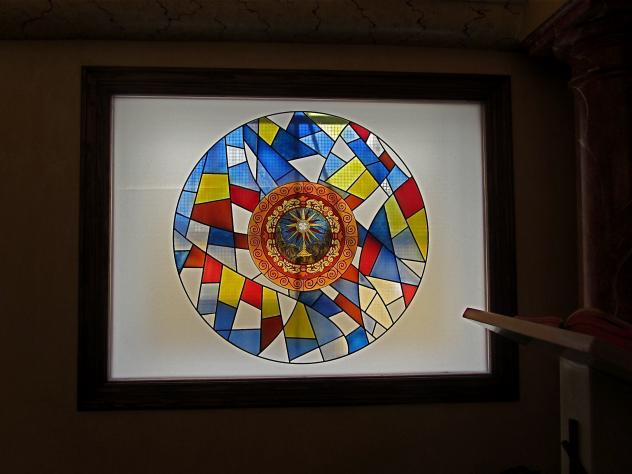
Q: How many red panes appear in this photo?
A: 15